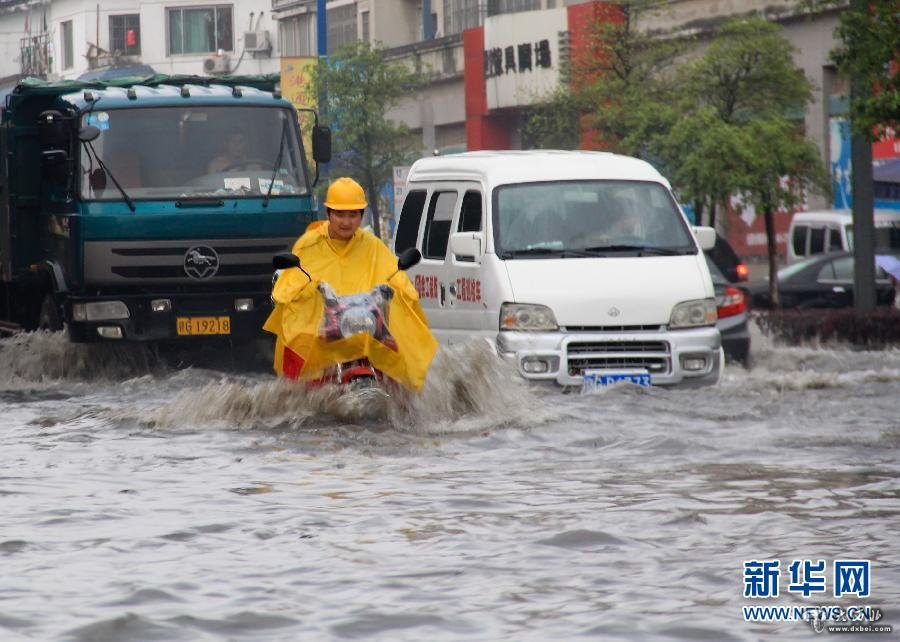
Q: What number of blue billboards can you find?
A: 1